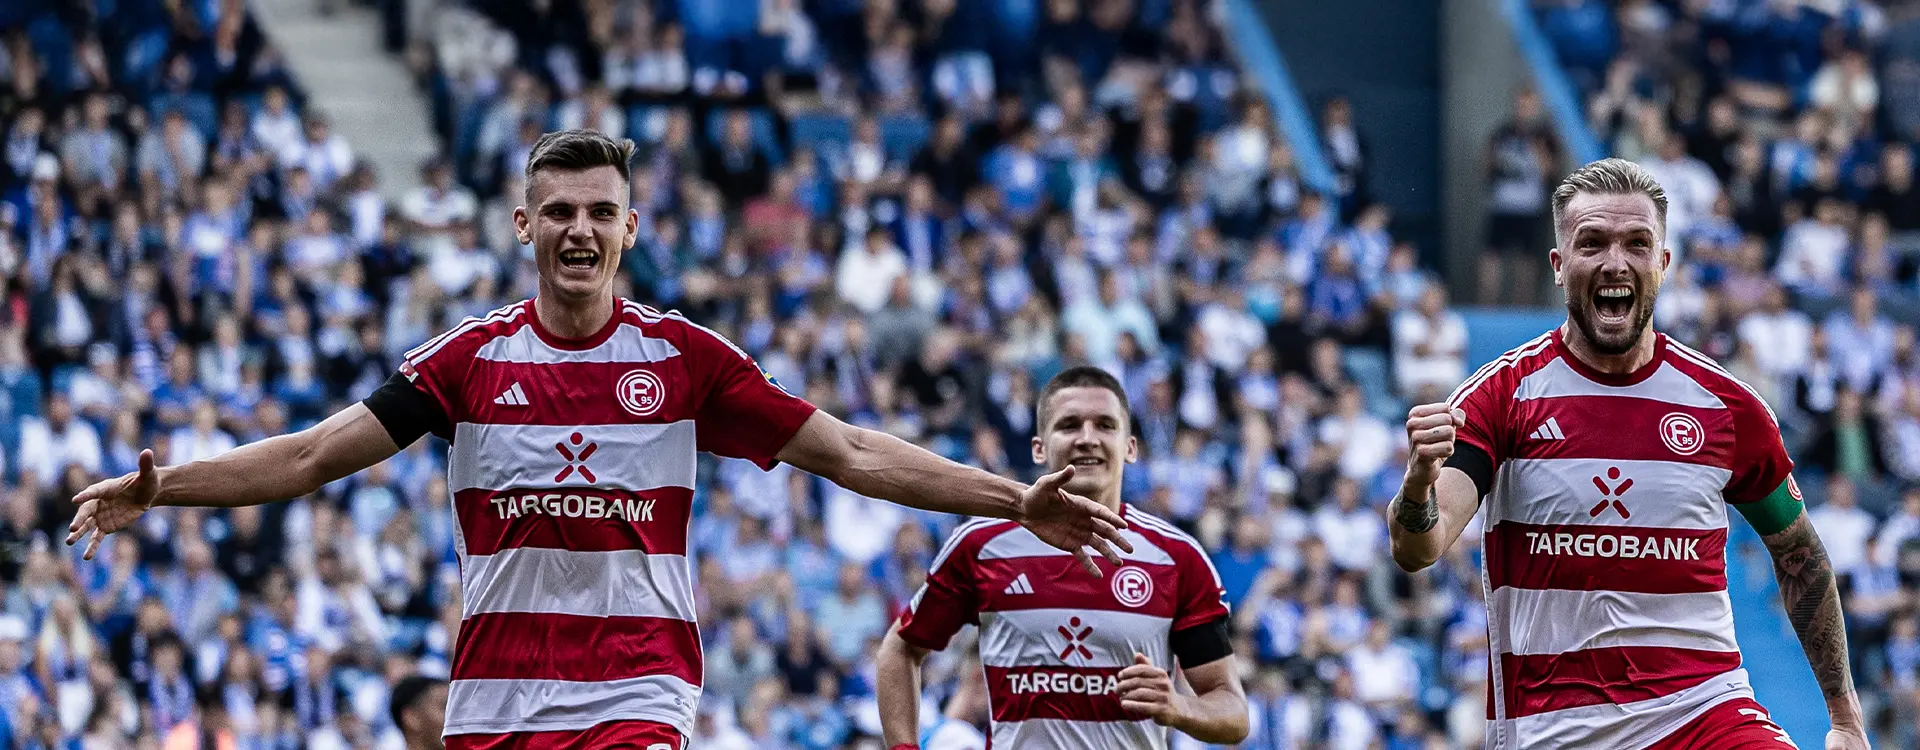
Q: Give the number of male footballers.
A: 3